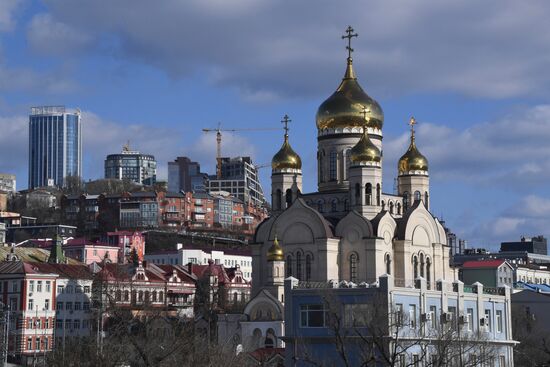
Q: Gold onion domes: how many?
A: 5